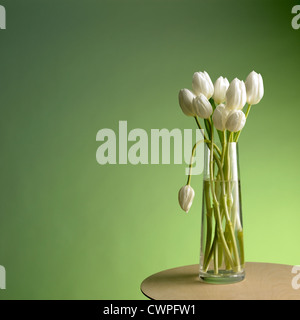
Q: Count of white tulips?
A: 9